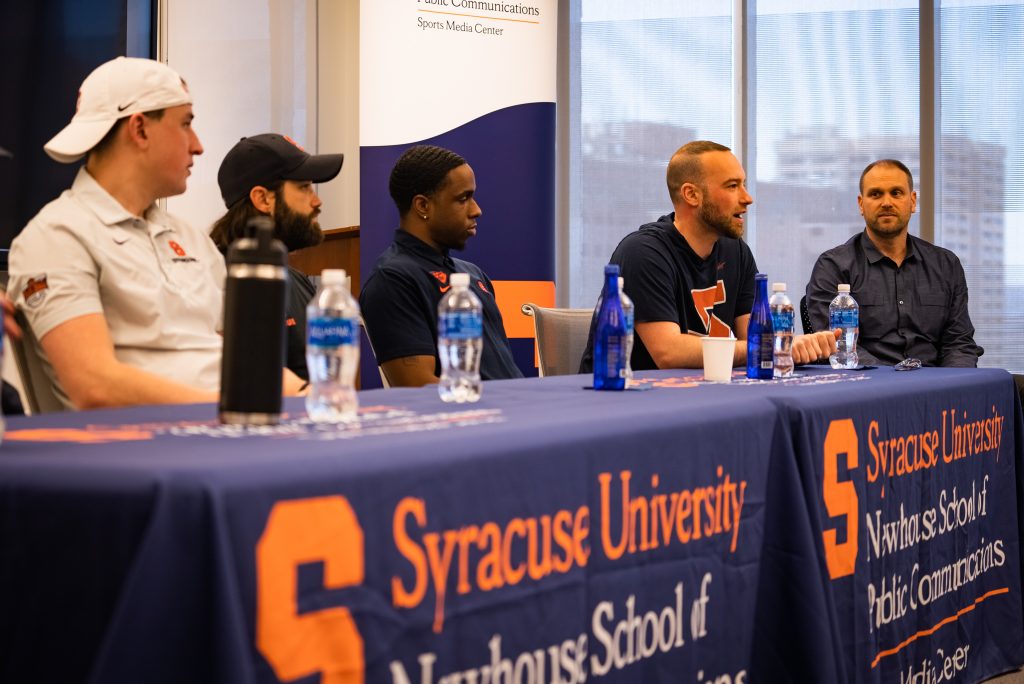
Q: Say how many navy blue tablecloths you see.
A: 2